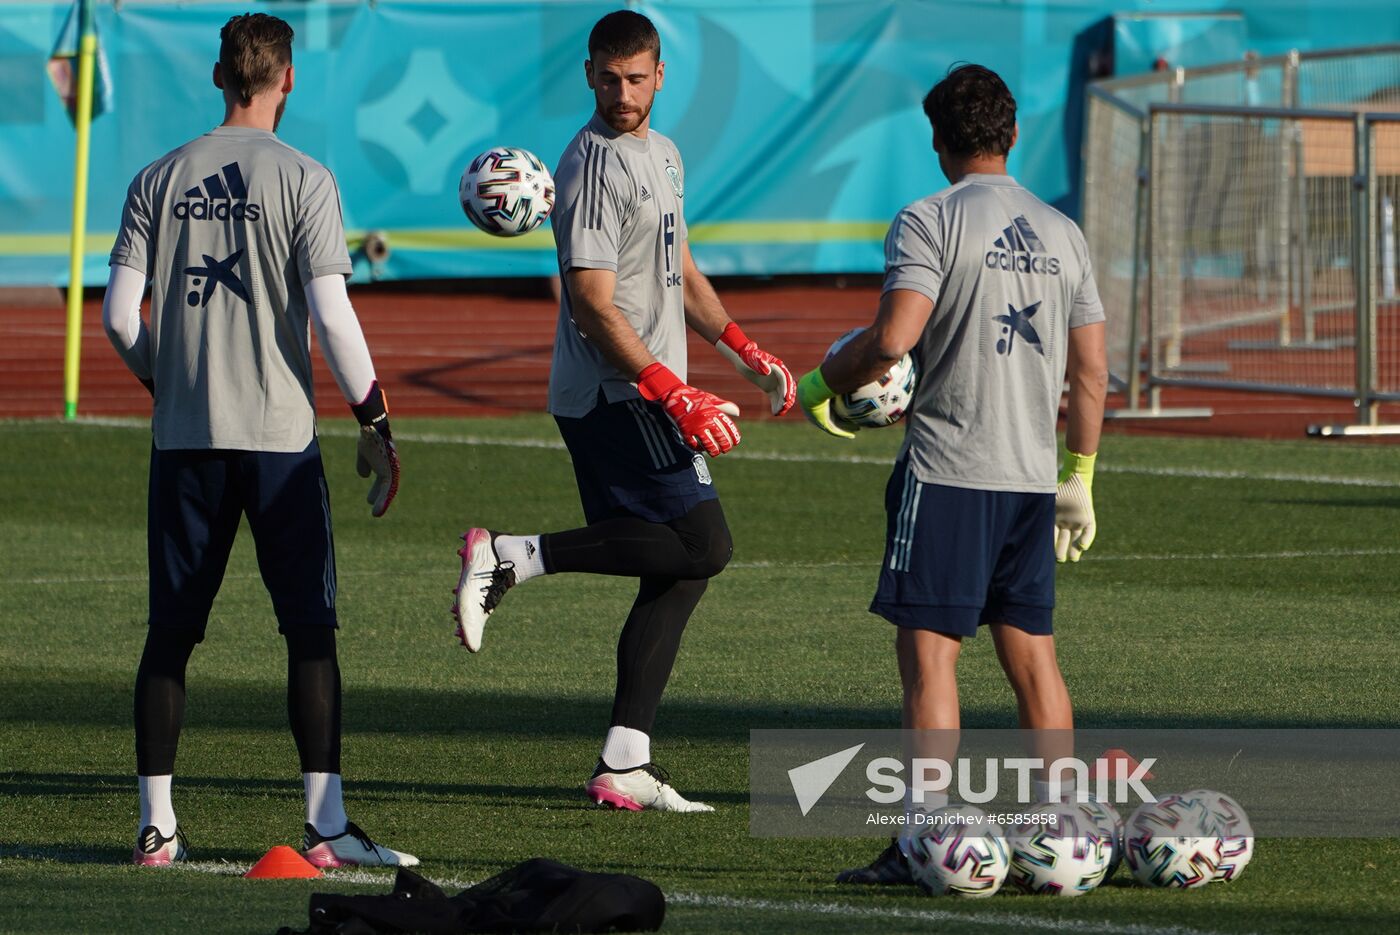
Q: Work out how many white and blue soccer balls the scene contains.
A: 7